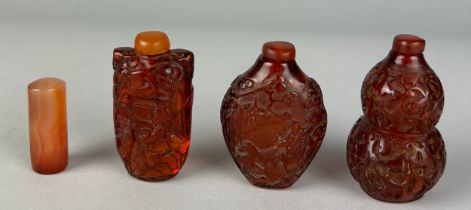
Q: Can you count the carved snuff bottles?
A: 3